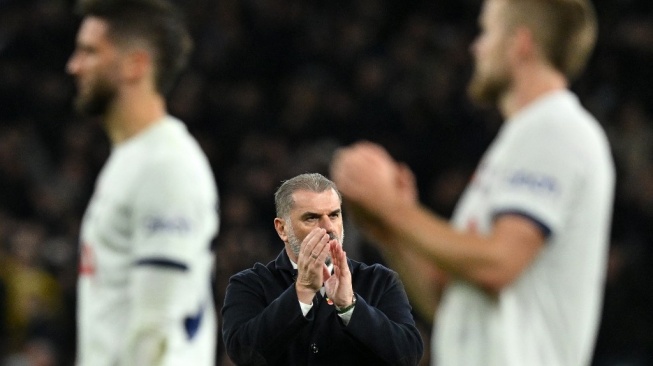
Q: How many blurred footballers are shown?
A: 2